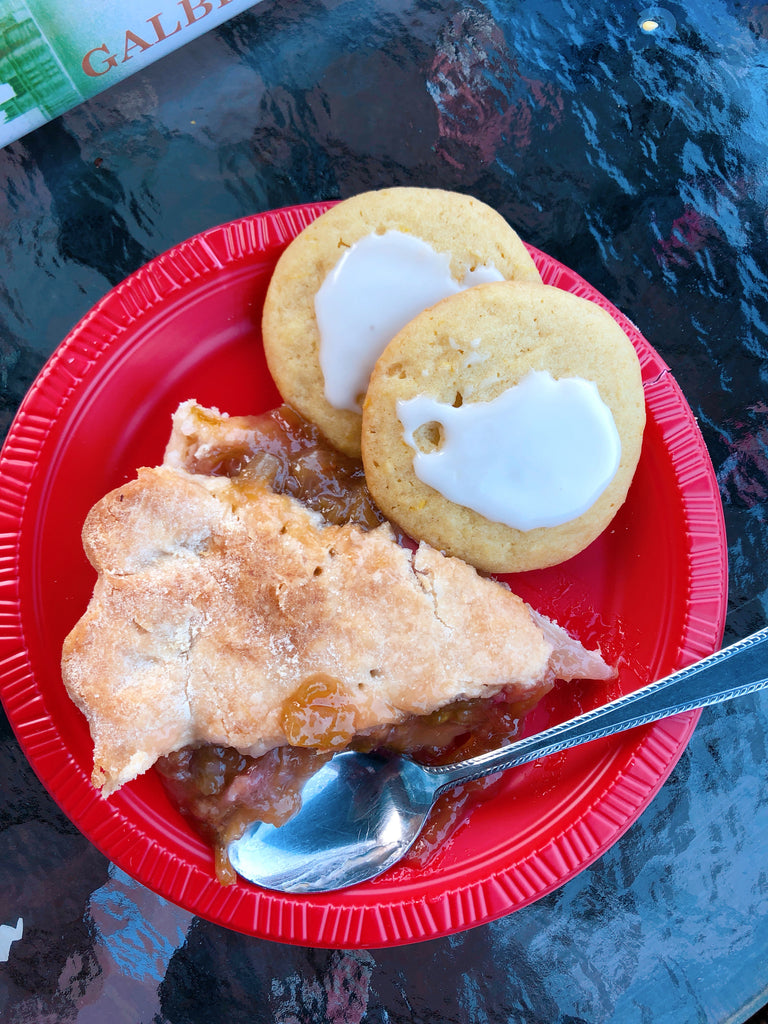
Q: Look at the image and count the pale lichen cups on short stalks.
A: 0